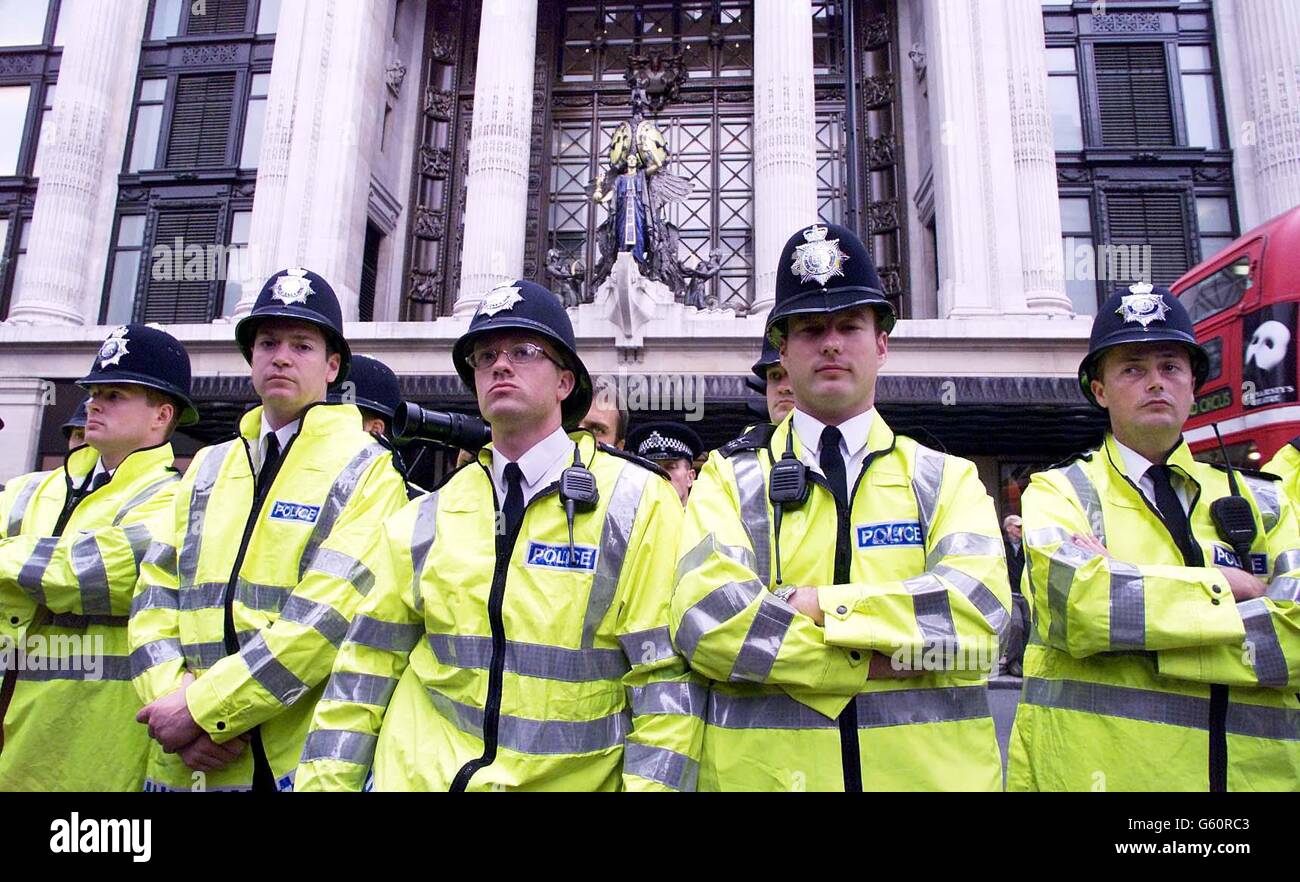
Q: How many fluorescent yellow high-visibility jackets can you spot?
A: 6